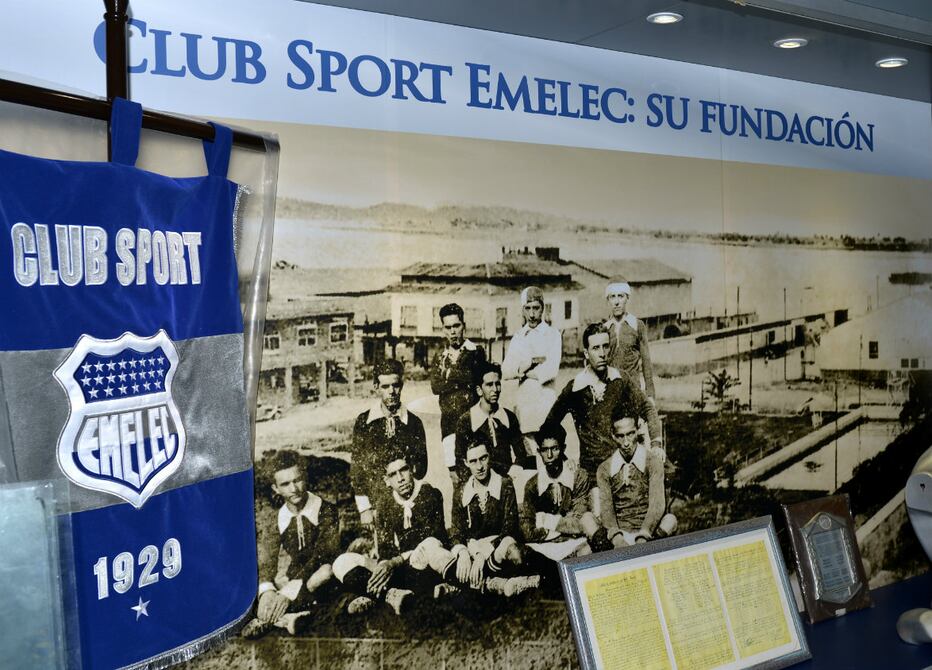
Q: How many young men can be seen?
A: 11